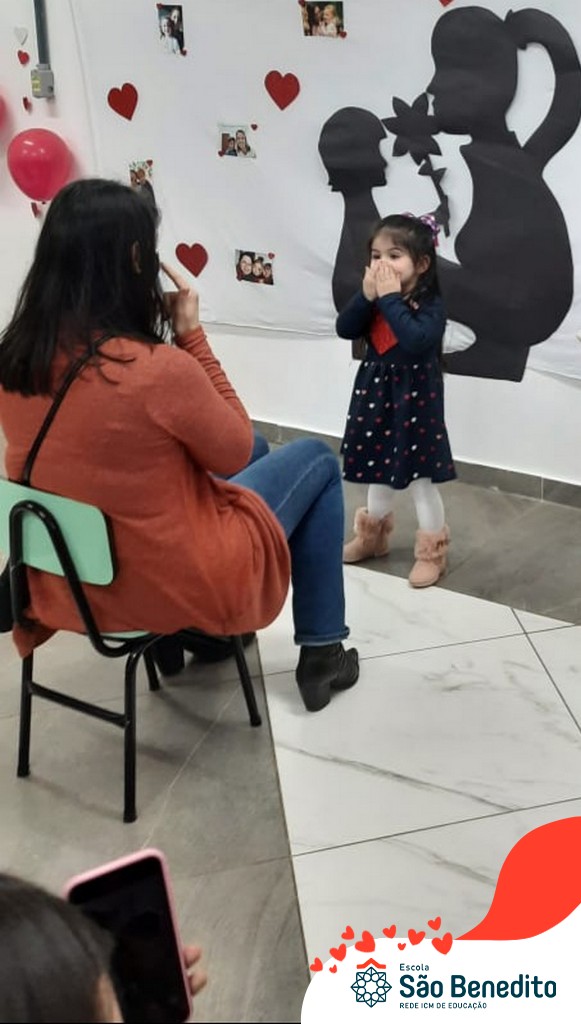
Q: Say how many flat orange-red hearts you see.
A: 10